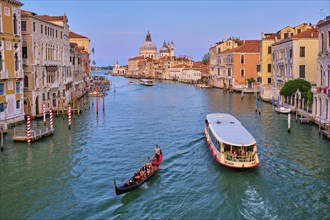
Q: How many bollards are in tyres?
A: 0